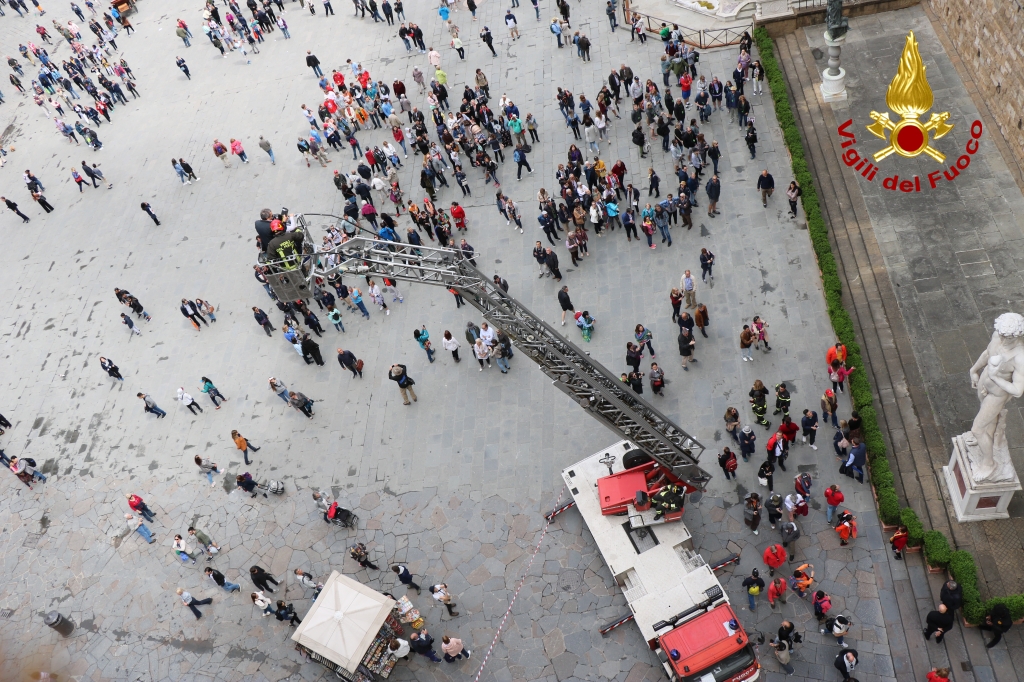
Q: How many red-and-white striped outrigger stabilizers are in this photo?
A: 3